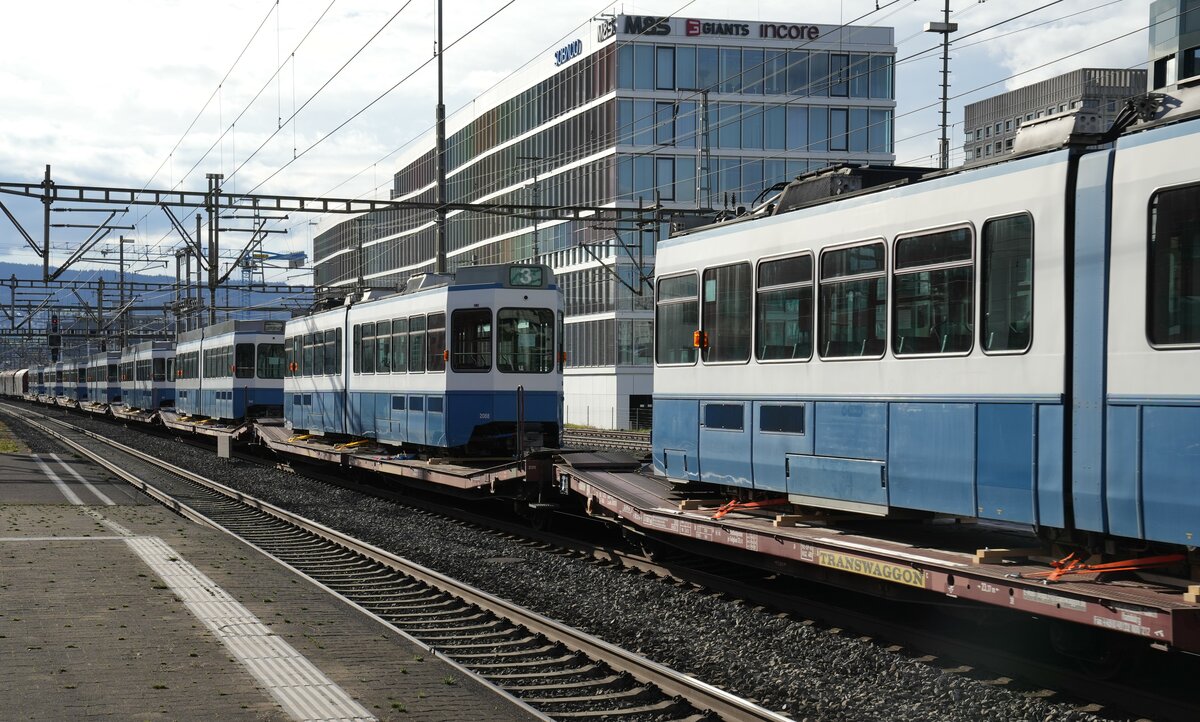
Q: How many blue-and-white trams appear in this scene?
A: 8